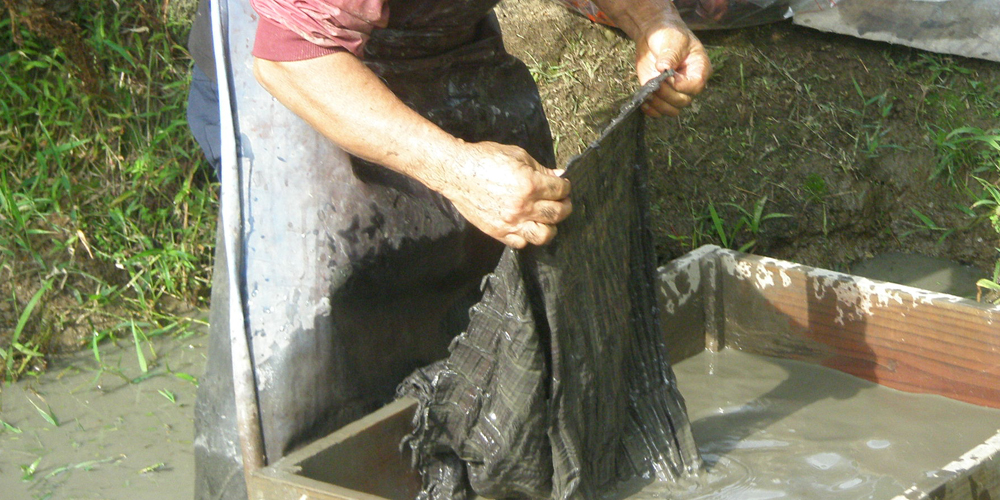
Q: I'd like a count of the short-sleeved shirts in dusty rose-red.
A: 1